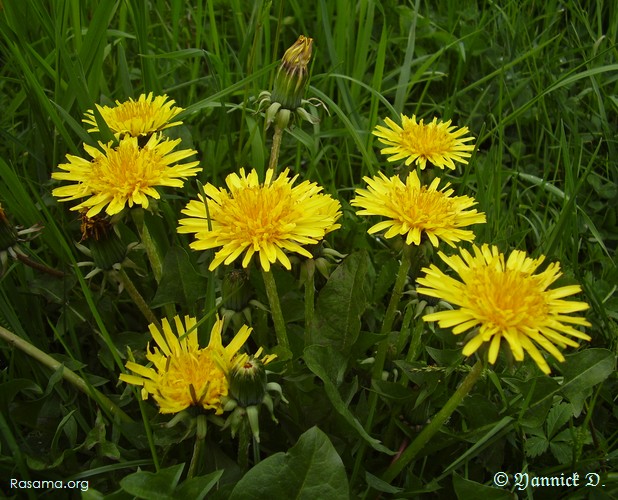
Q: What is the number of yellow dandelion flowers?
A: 7